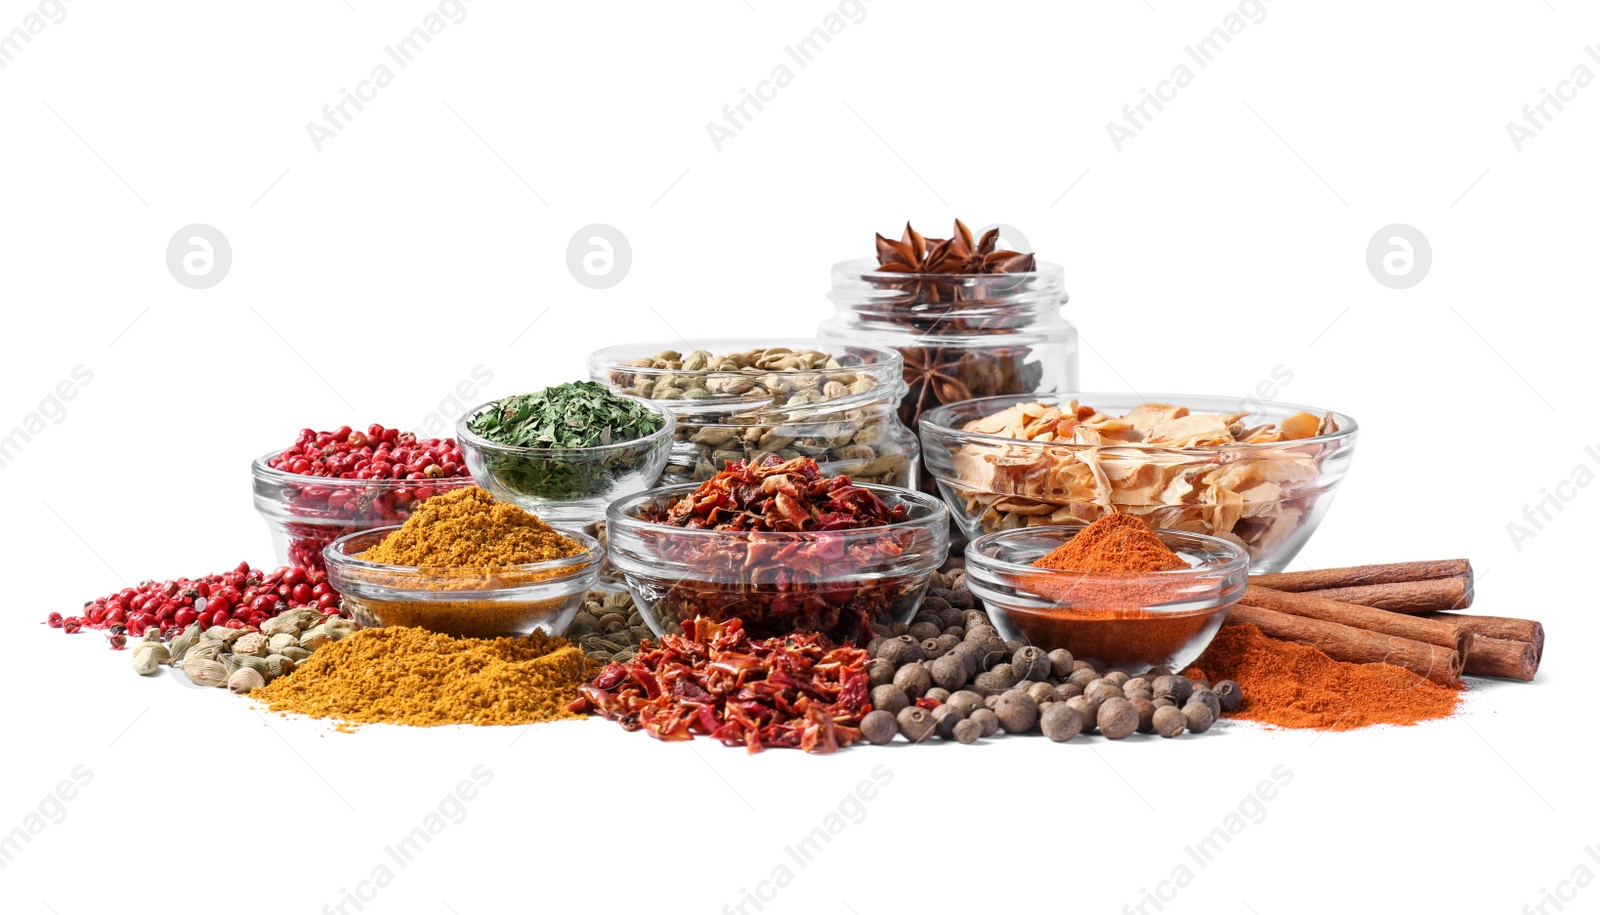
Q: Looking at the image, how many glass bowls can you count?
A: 6